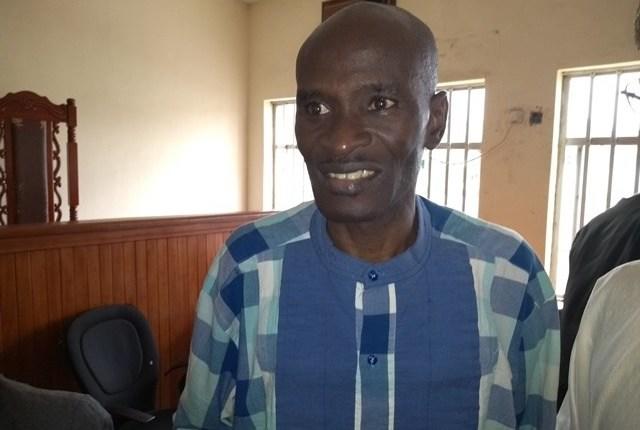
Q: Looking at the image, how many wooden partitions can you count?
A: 1